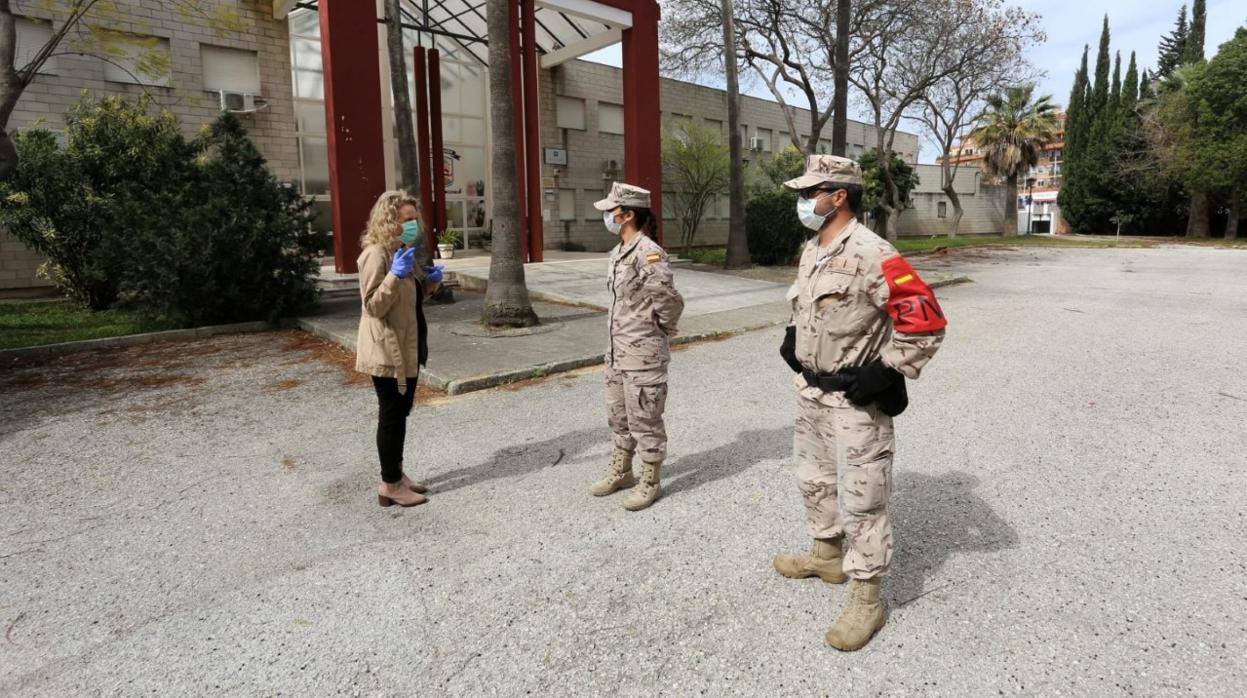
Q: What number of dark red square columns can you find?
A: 2